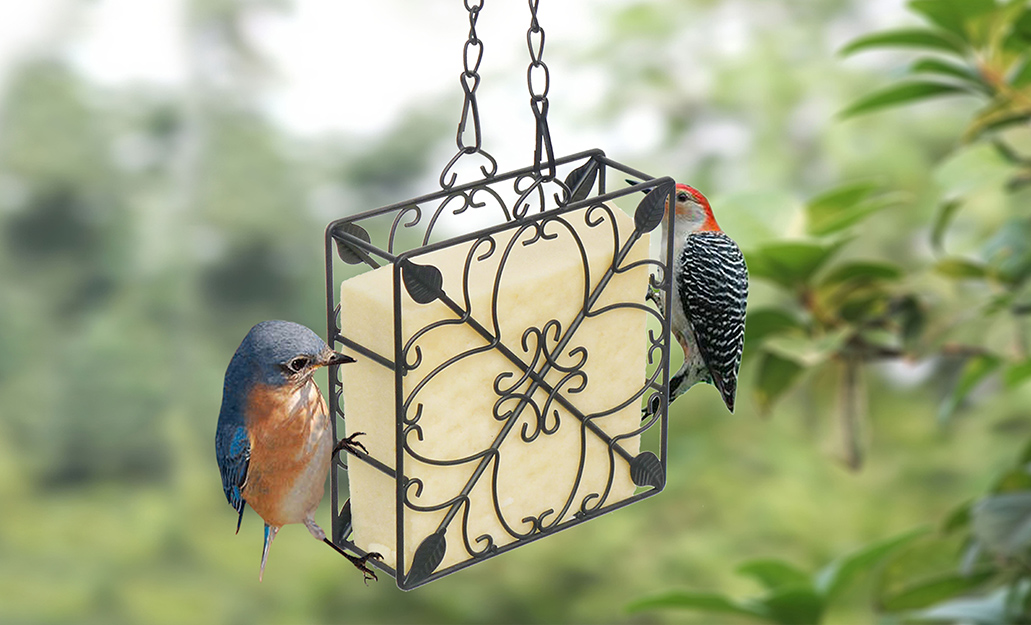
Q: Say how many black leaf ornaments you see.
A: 7